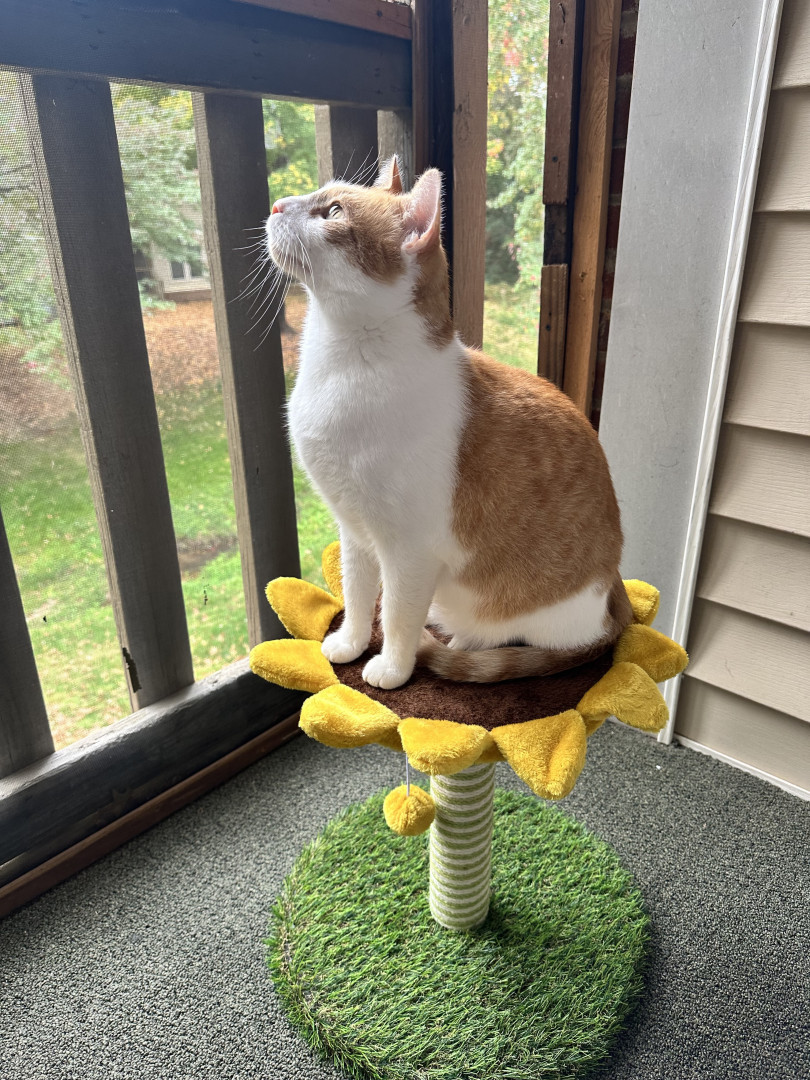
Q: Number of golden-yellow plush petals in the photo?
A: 9